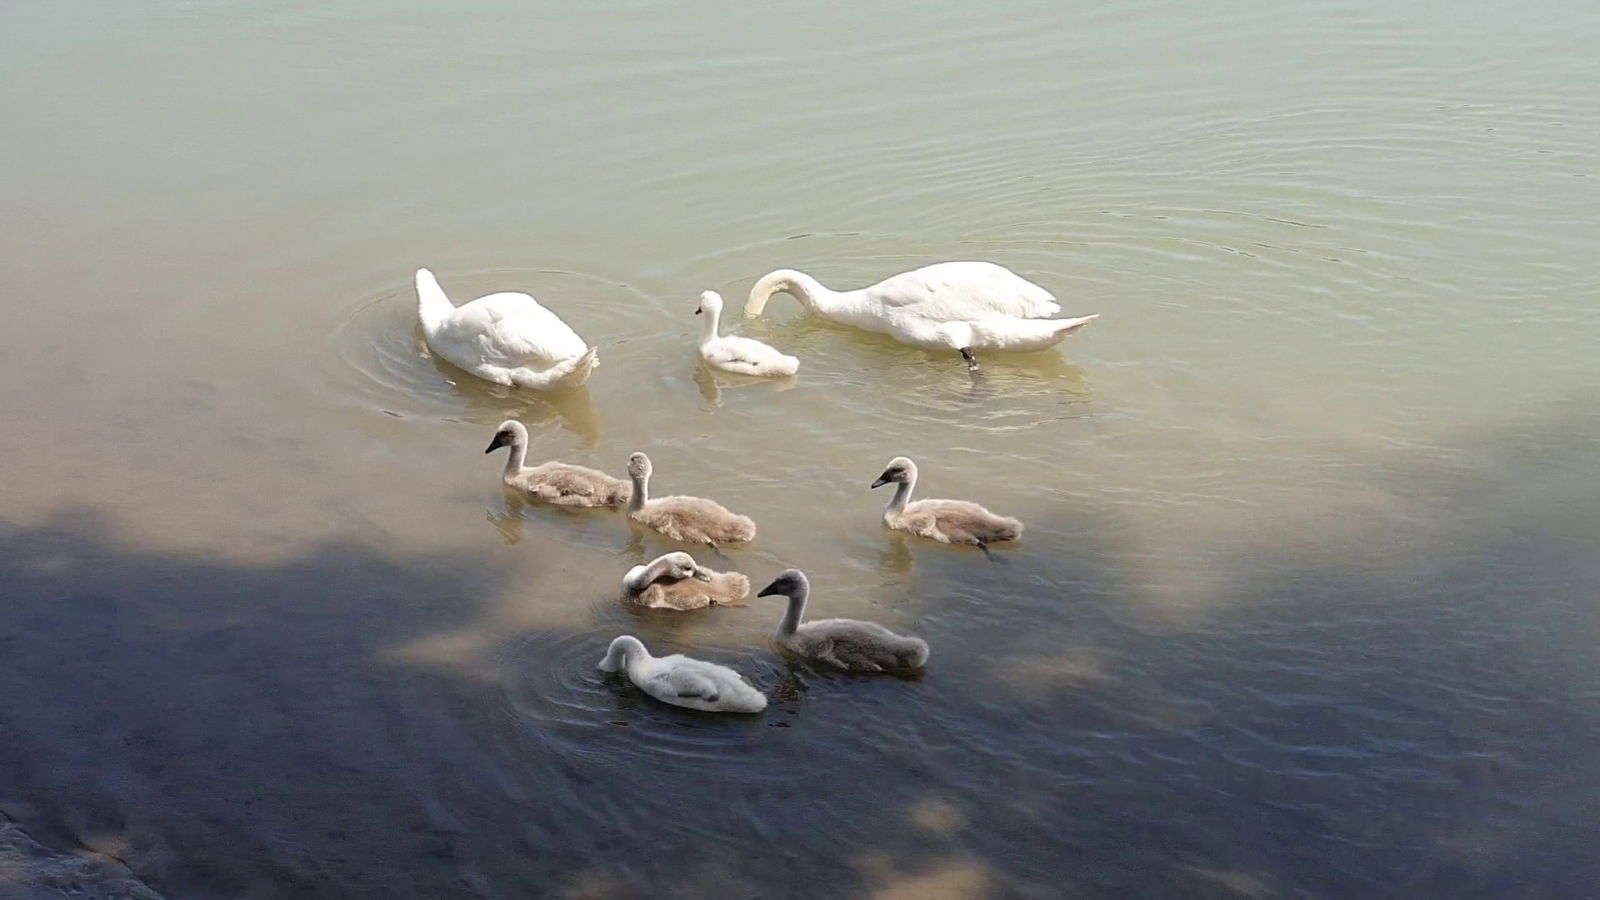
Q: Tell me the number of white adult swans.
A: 2